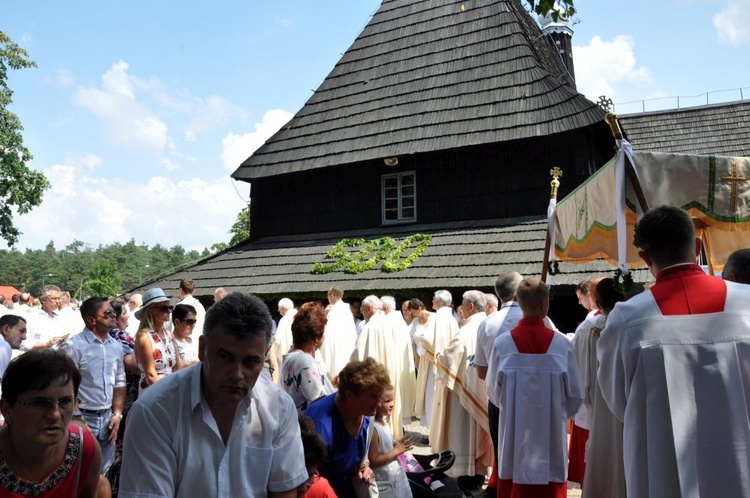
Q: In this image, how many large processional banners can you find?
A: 1